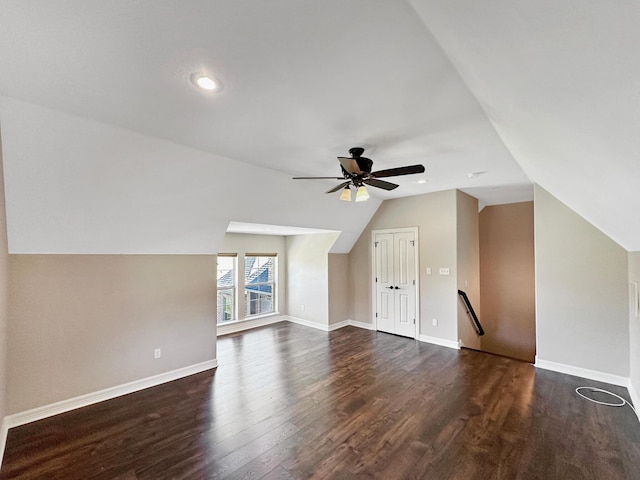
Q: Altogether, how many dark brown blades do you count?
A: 5